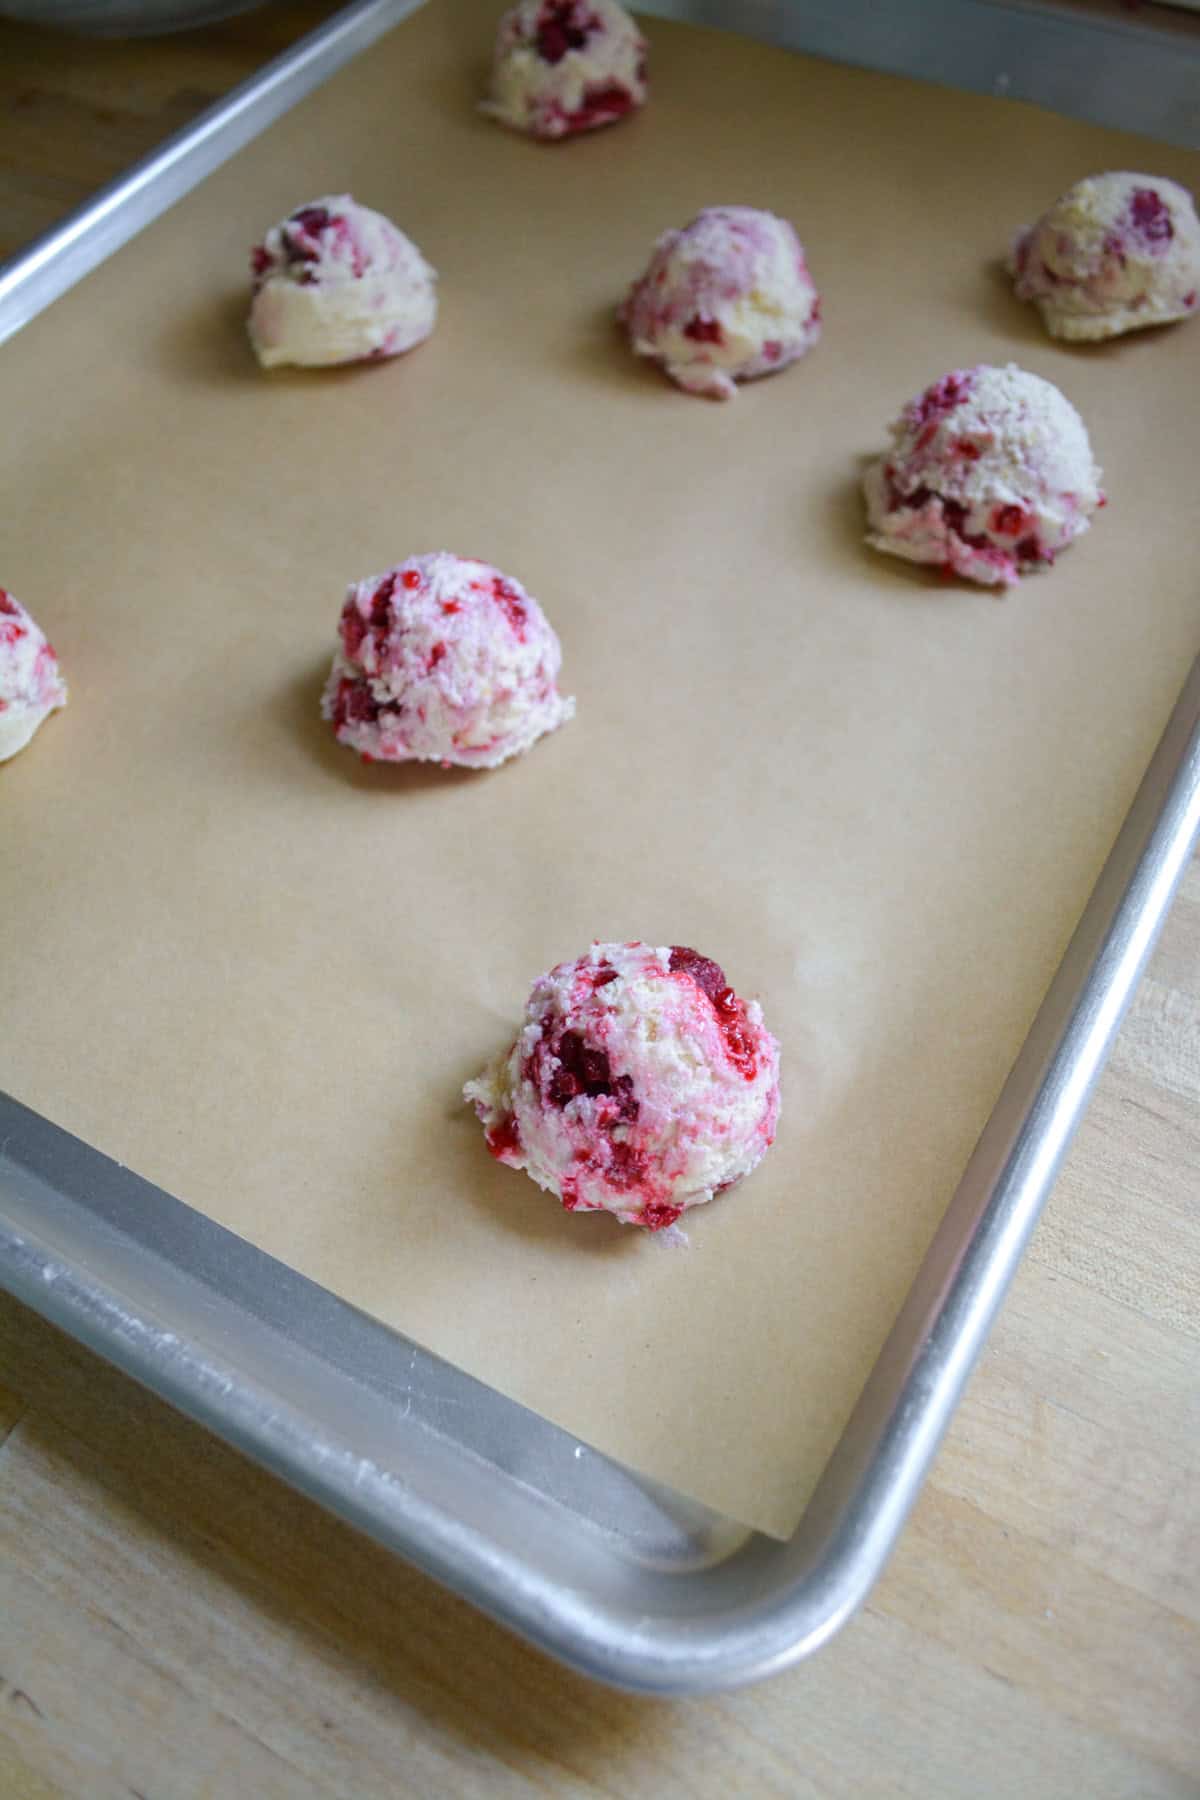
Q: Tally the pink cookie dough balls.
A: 8